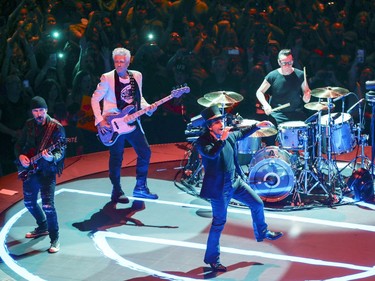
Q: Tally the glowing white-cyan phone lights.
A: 3